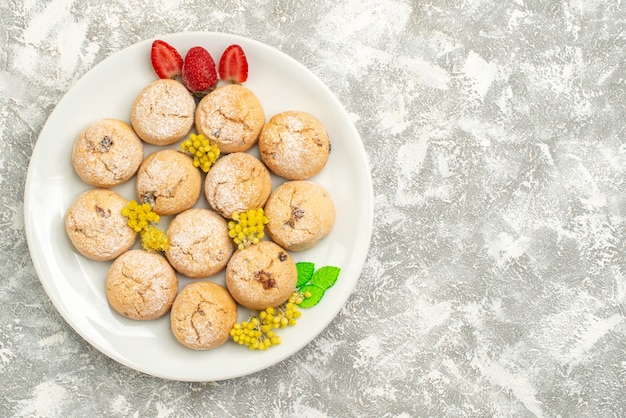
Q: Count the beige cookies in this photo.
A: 12